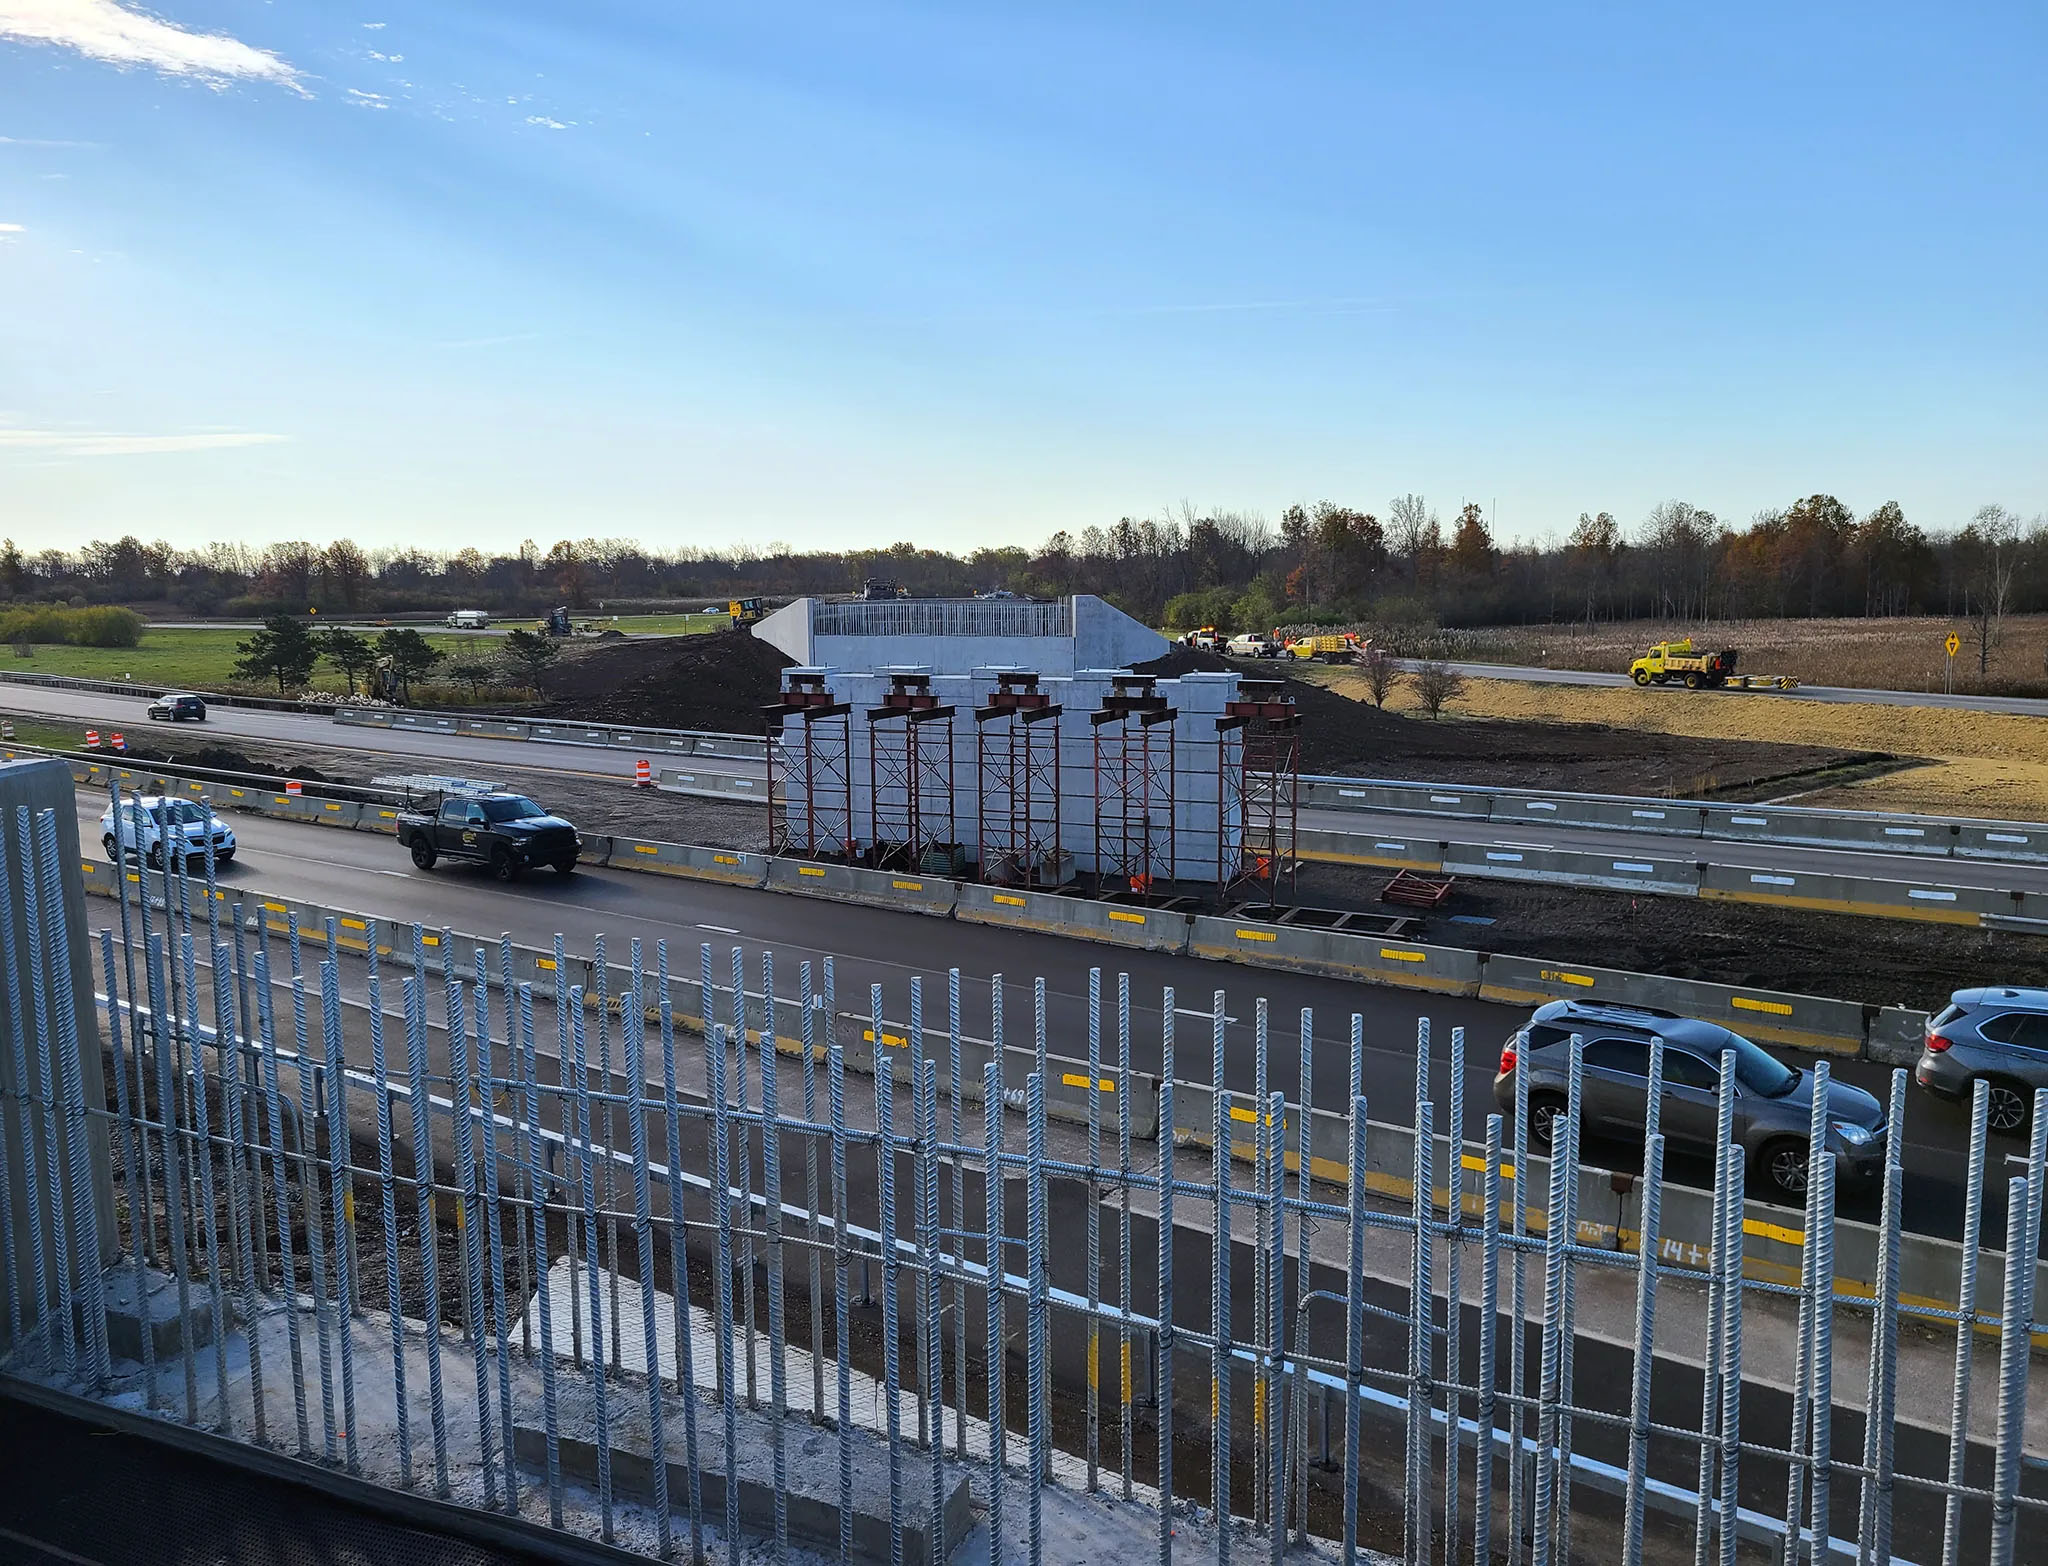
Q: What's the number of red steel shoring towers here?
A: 5